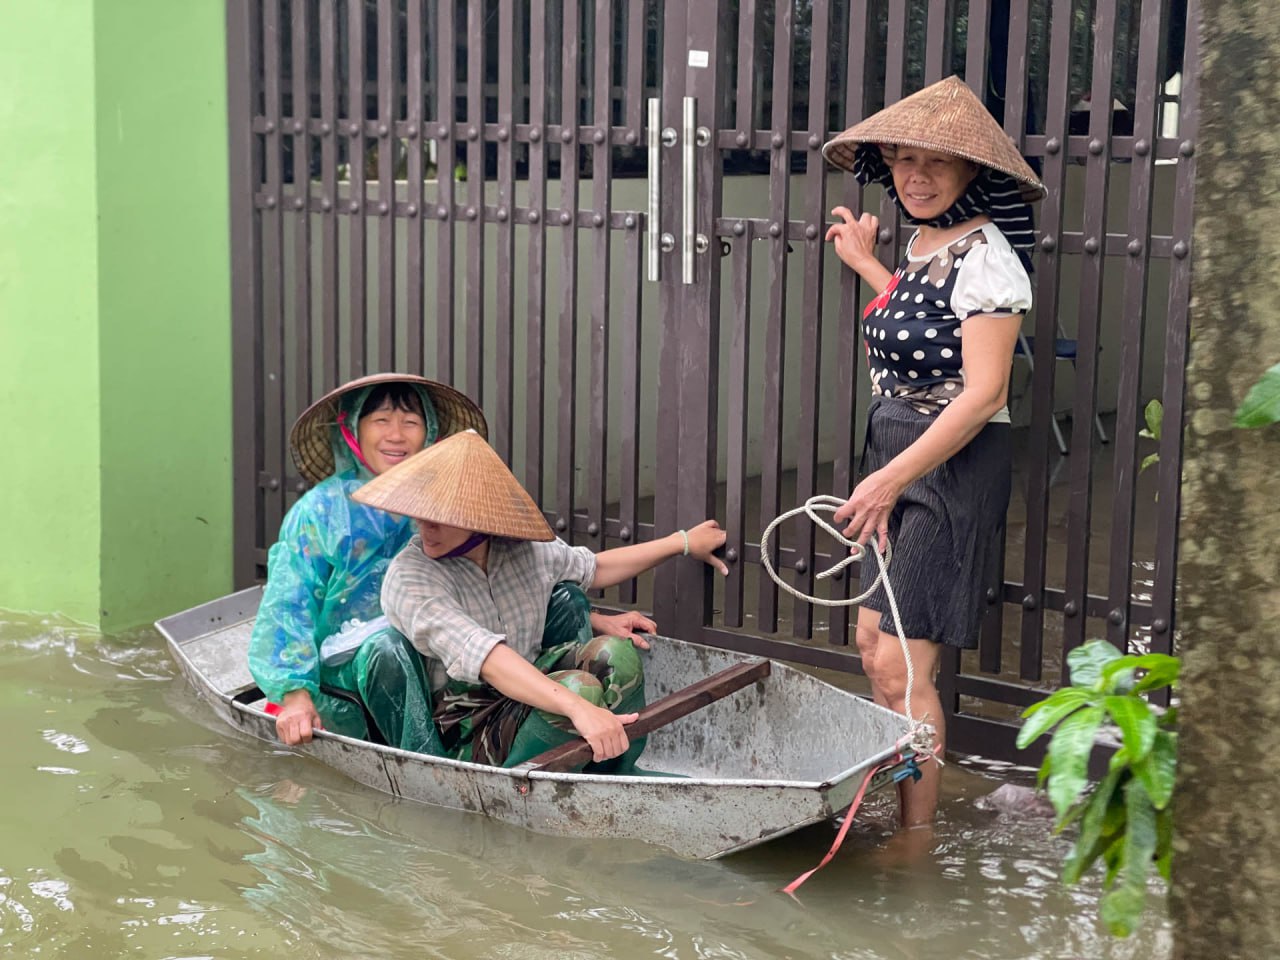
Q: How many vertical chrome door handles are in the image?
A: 2